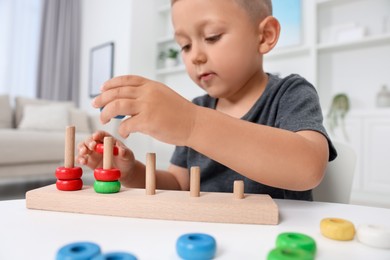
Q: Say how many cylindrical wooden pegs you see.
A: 5